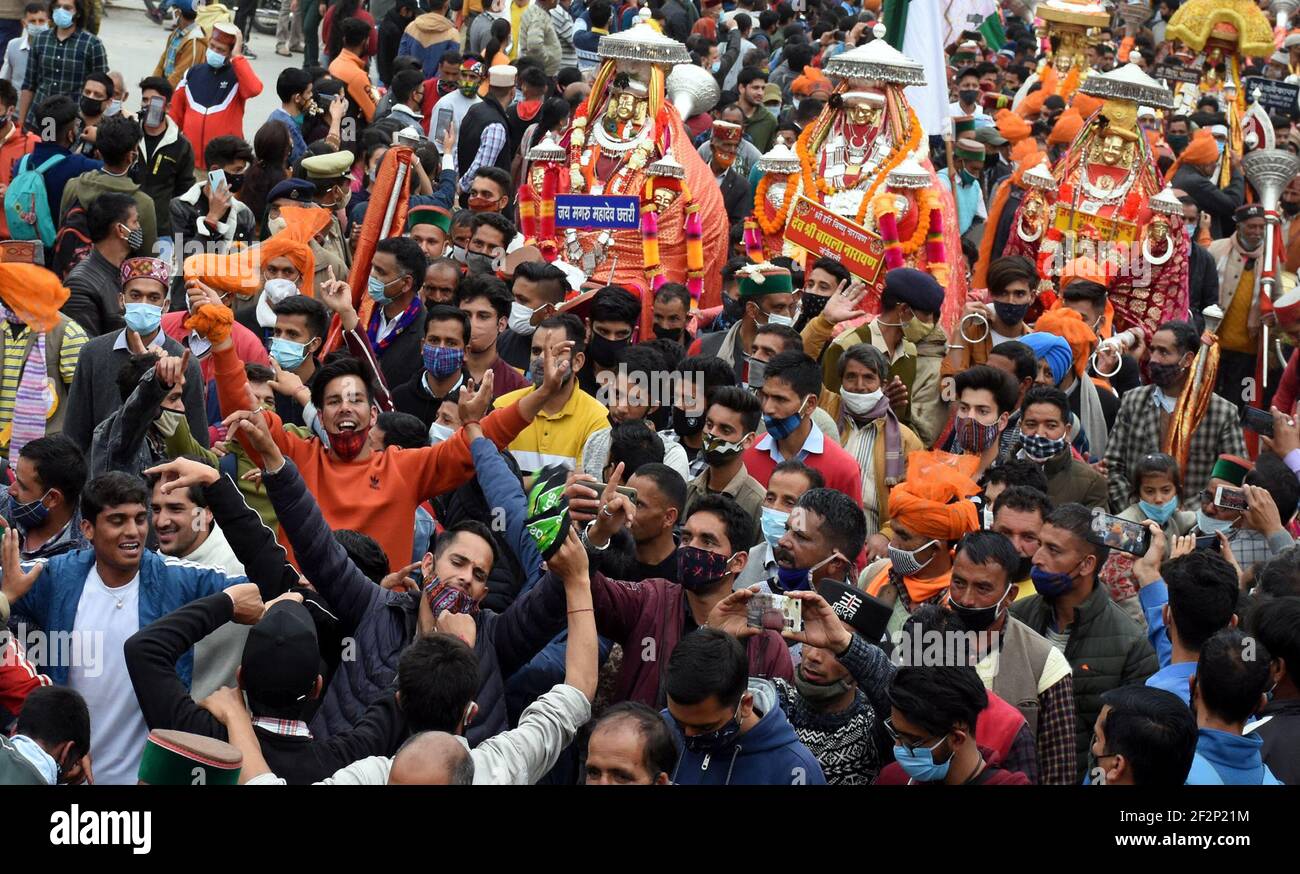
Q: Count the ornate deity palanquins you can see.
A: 5